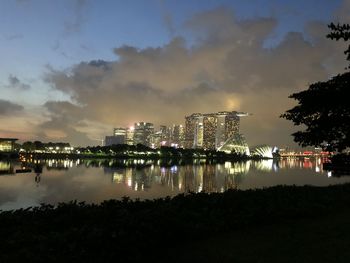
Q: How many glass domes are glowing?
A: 2